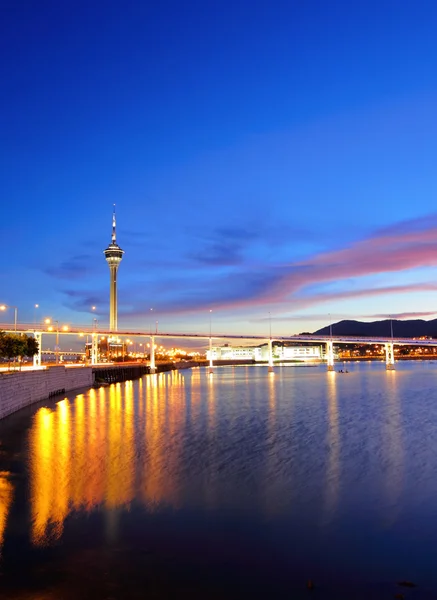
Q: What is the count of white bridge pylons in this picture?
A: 7